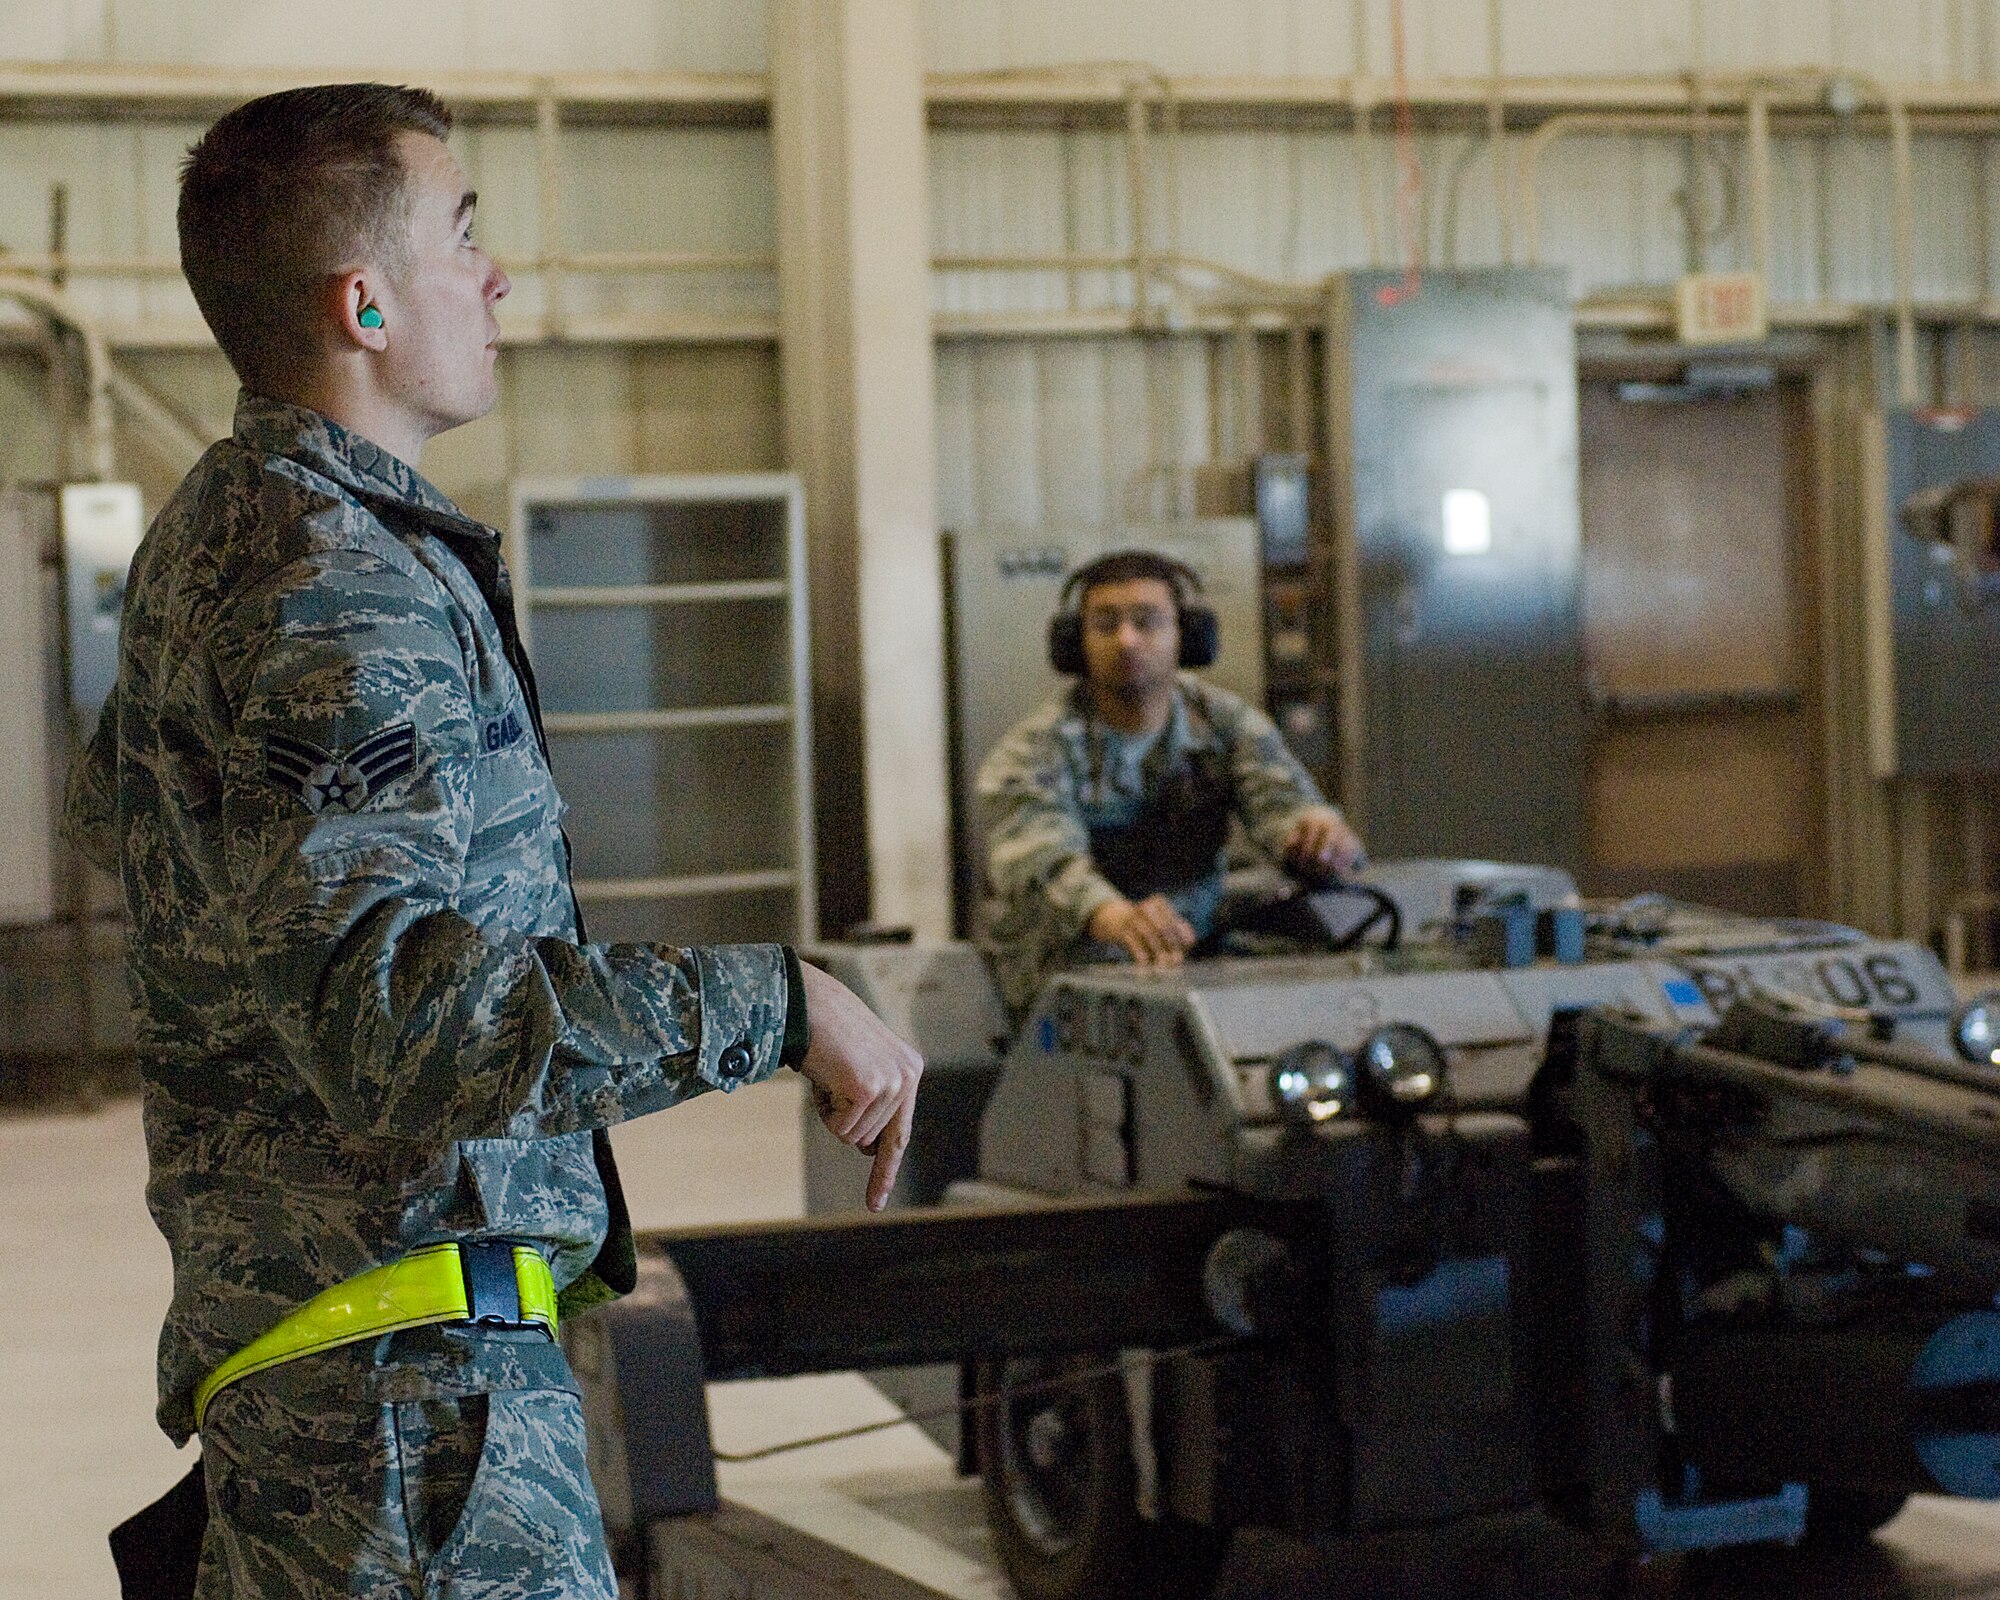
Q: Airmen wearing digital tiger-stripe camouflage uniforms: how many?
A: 2